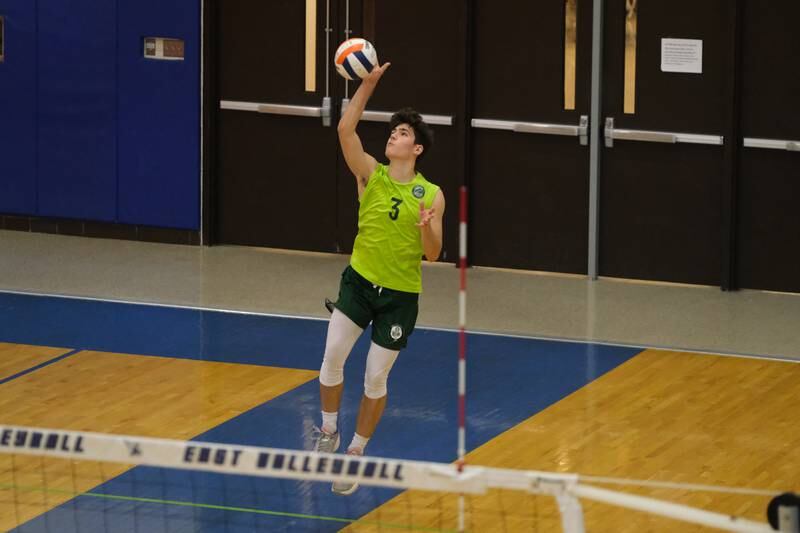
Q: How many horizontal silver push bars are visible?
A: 5